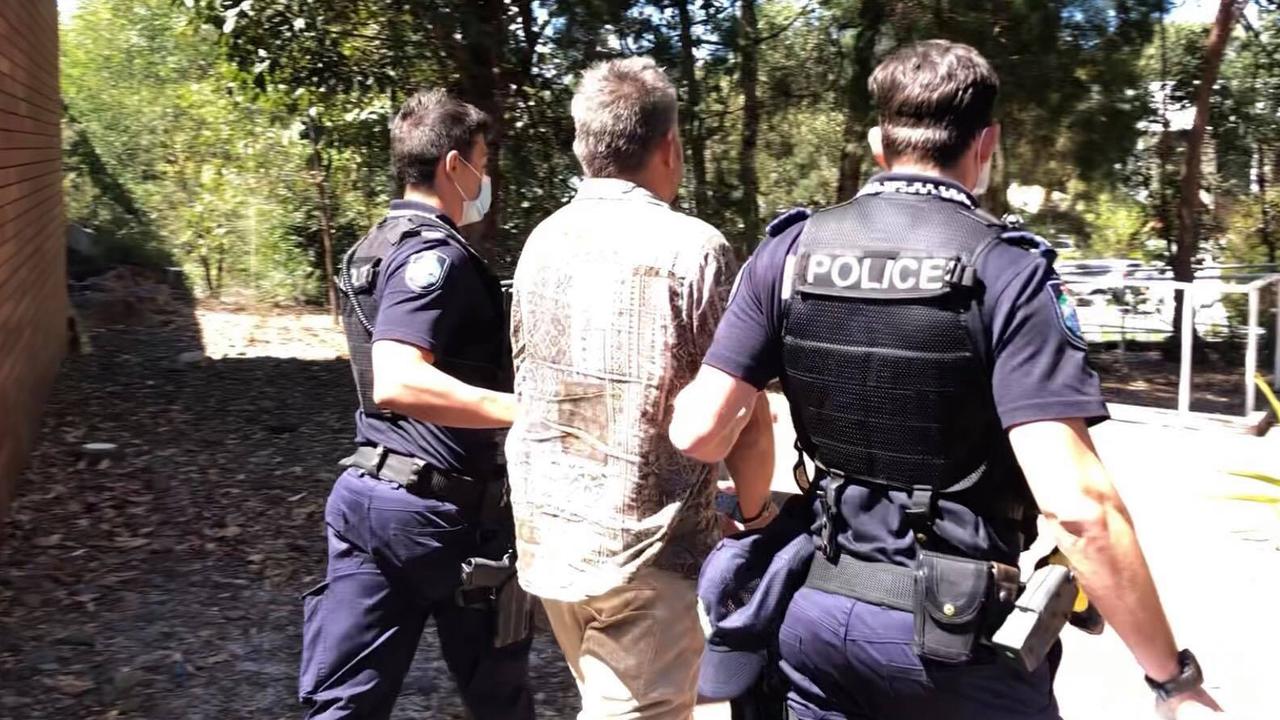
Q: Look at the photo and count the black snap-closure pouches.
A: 1